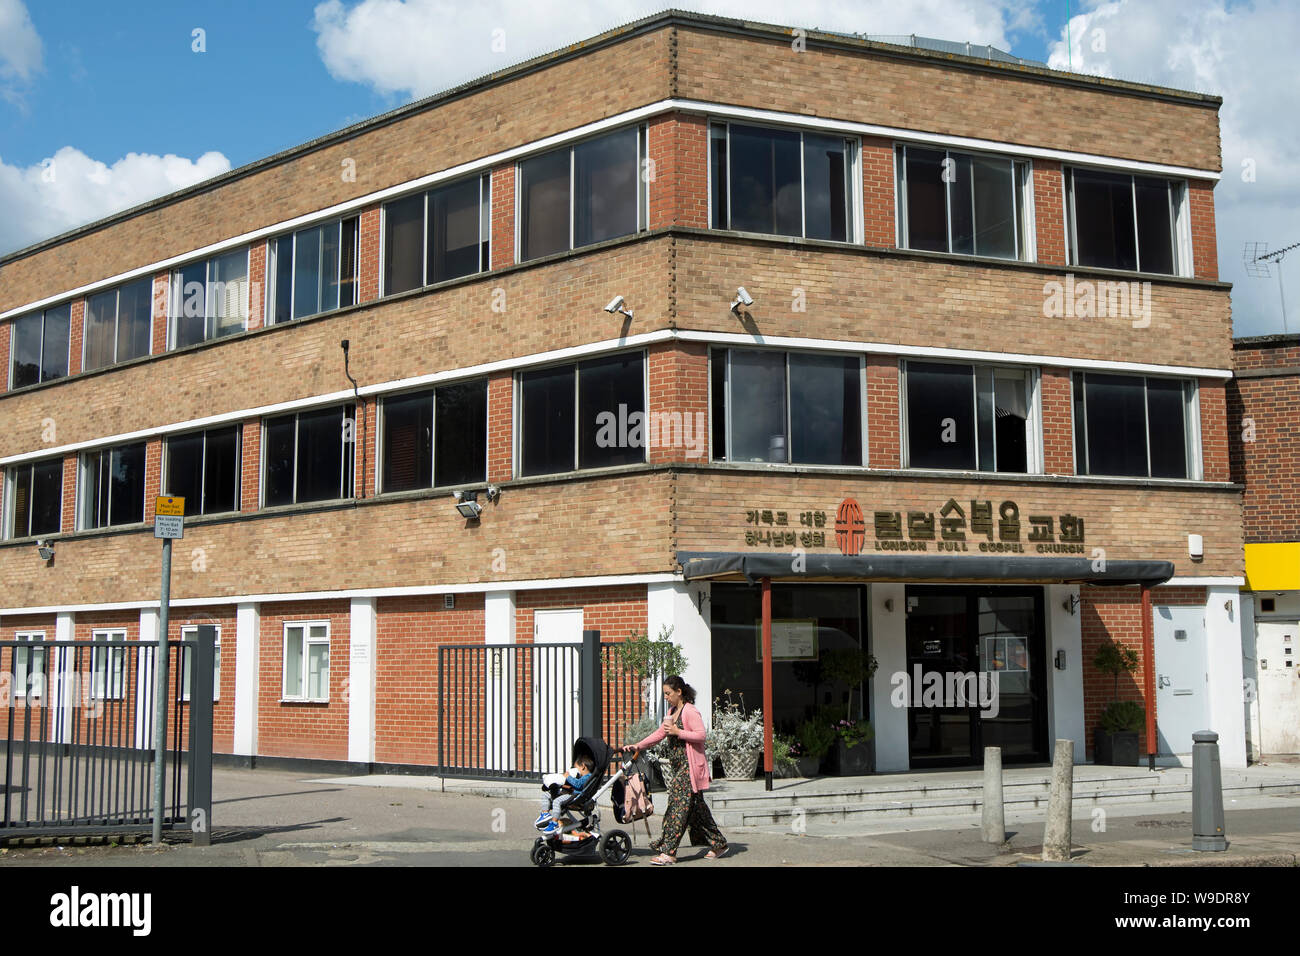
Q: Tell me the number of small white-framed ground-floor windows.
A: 4